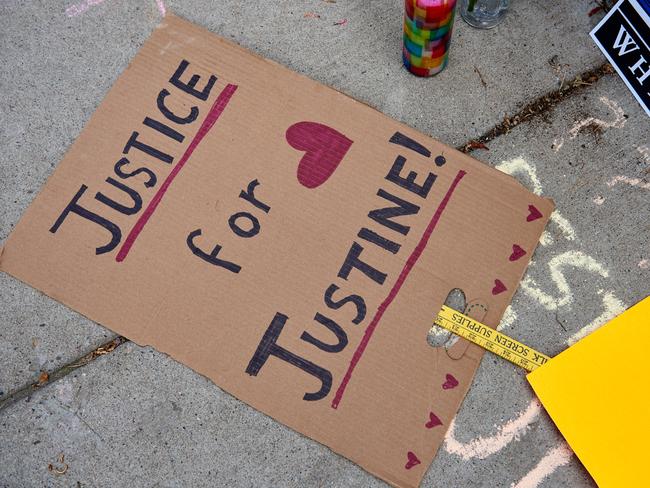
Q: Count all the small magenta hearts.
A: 6